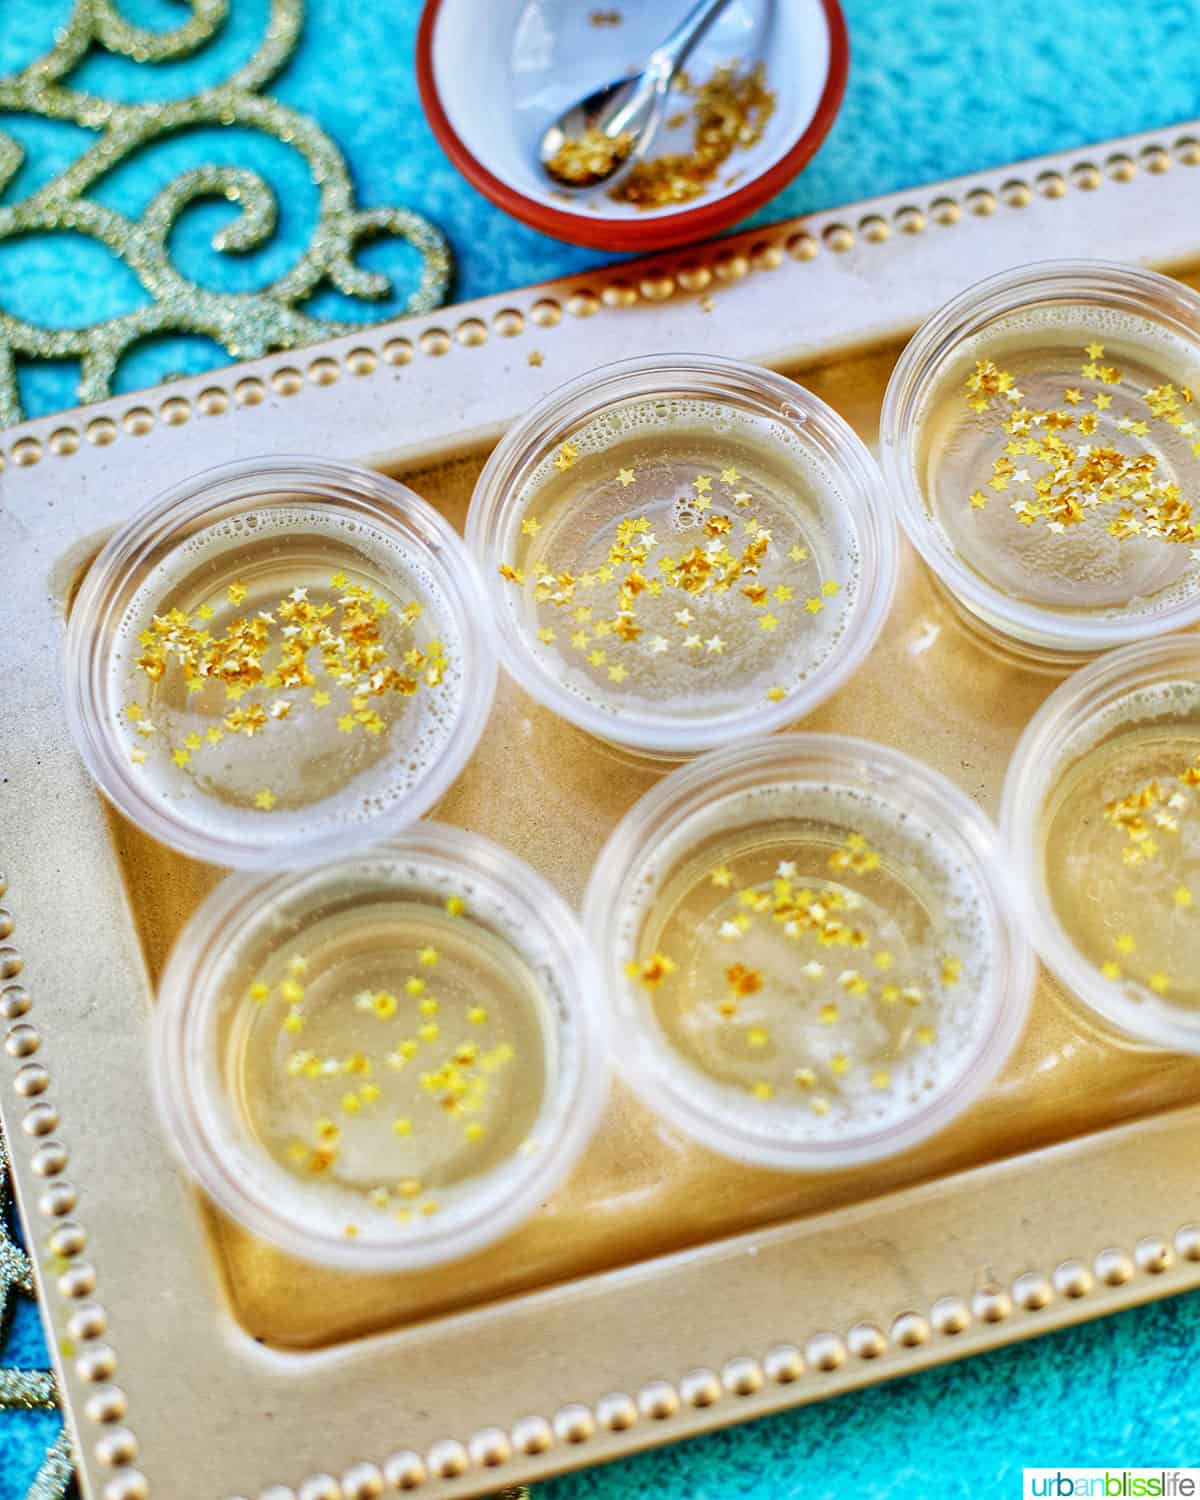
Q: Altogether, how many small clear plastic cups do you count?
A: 6